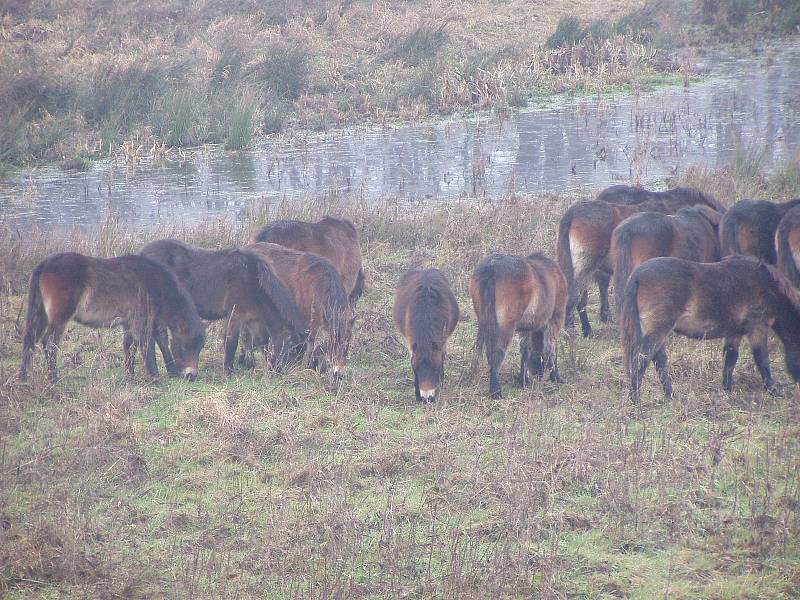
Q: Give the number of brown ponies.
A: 12